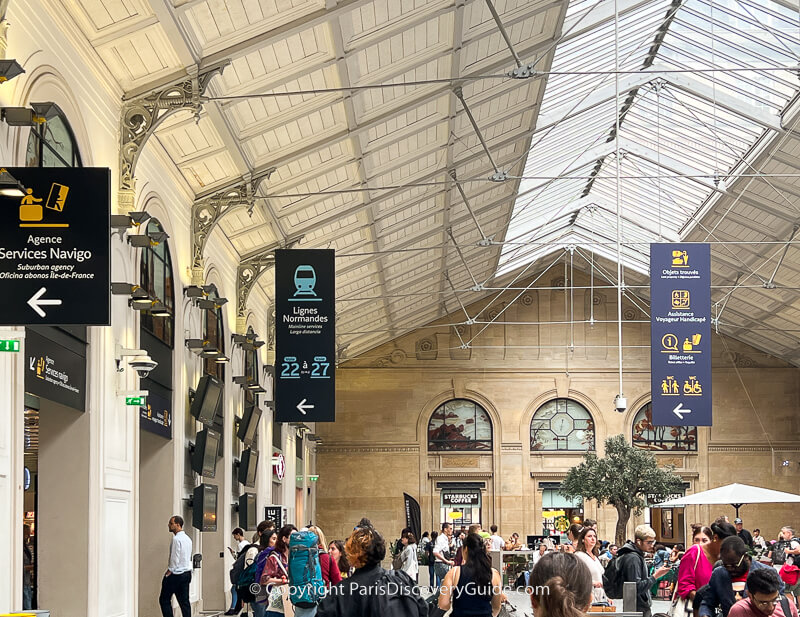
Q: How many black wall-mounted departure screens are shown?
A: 6